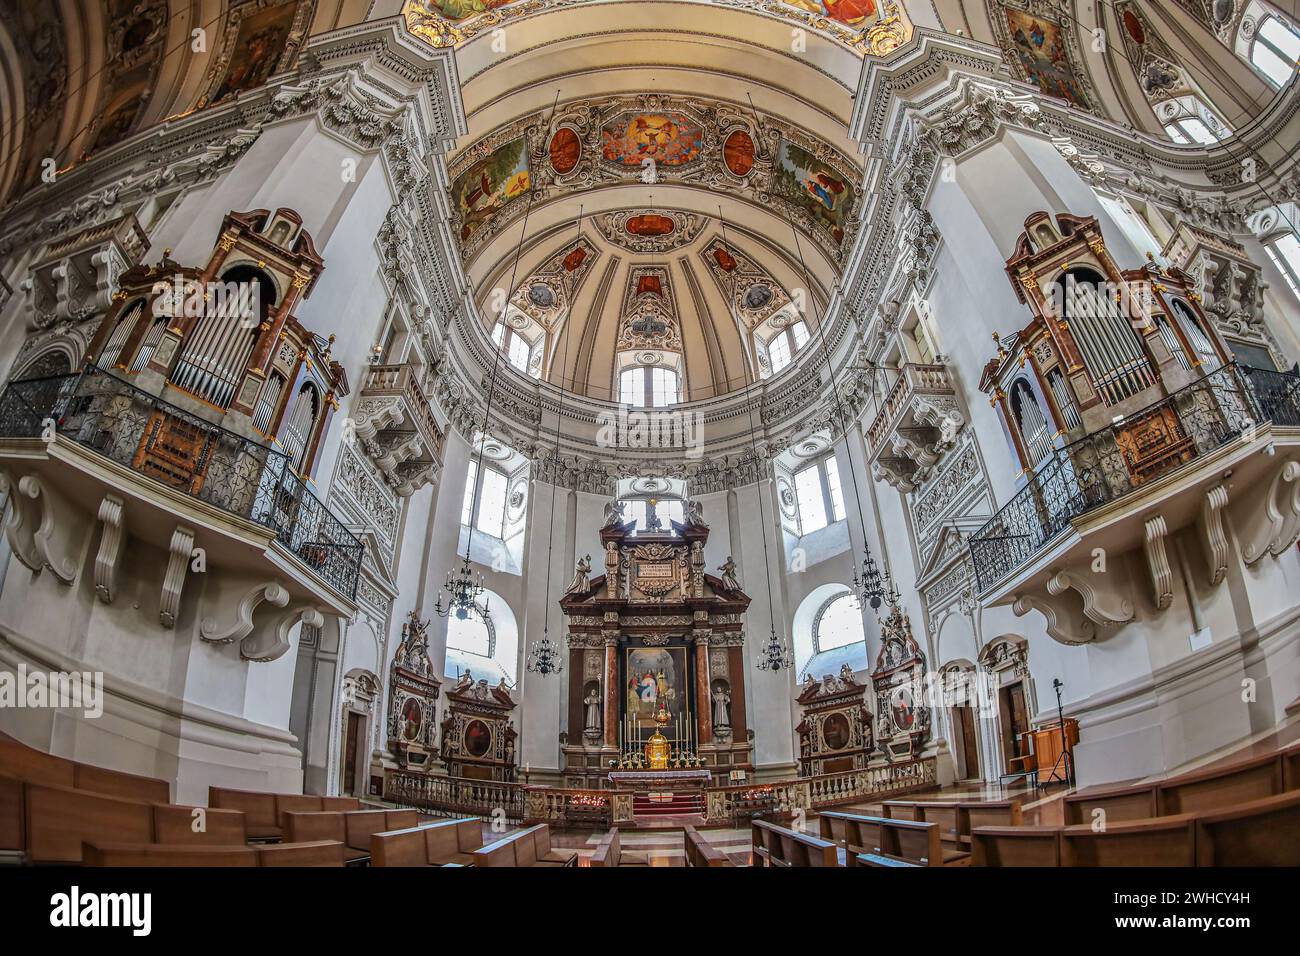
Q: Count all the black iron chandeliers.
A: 4